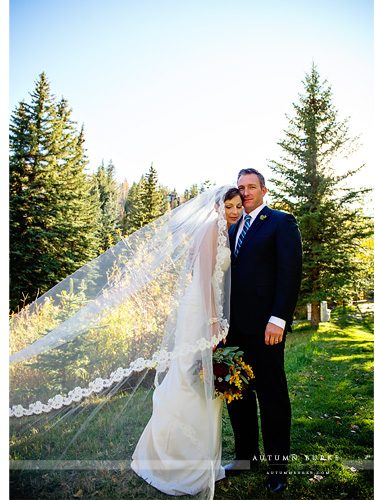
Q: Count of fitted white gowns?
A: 1